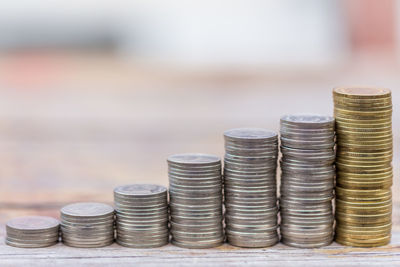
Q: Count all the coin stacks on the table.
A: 7